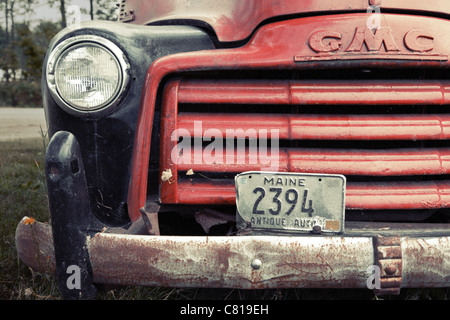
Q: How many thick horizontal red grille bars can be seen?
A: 4